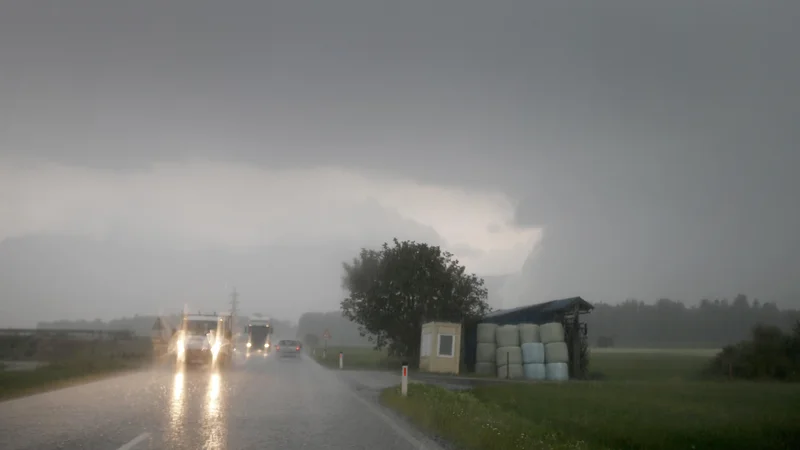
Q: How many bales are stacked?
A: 12